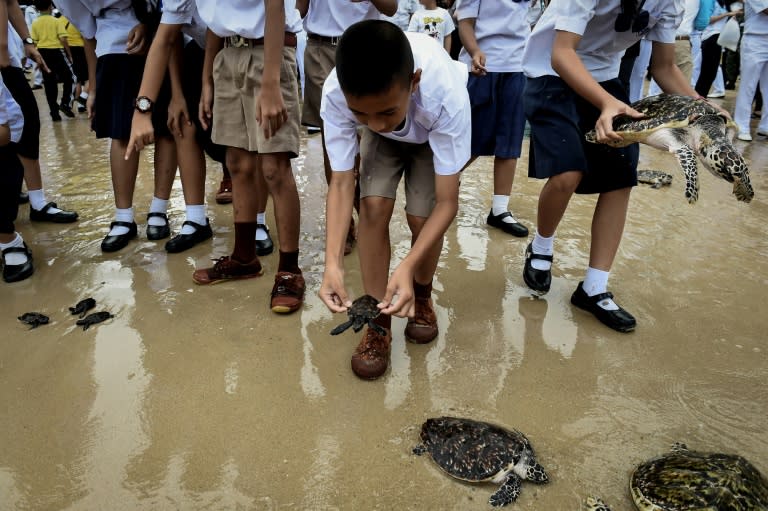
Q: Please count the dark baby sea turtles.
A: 4